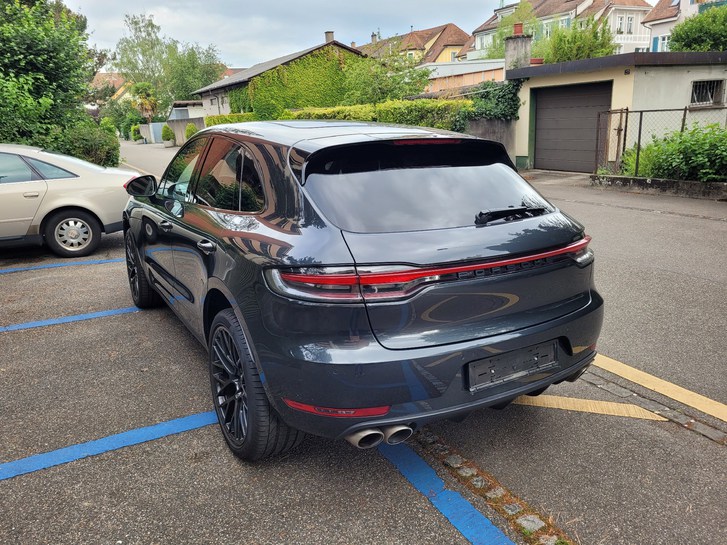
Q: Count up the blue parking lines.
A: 4